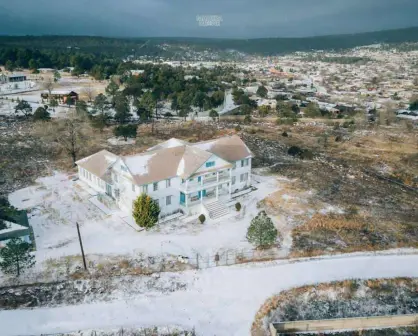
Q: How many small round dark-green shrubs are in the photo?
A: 2